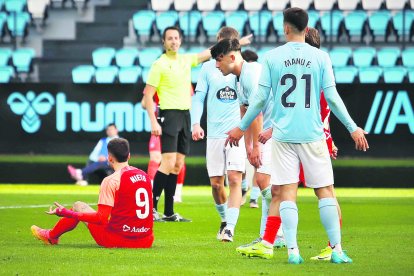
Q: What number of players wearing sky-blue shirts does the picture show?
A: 3